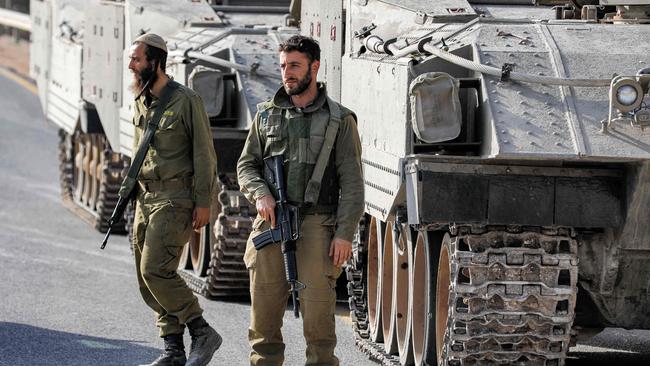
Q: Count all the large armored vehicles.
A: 3